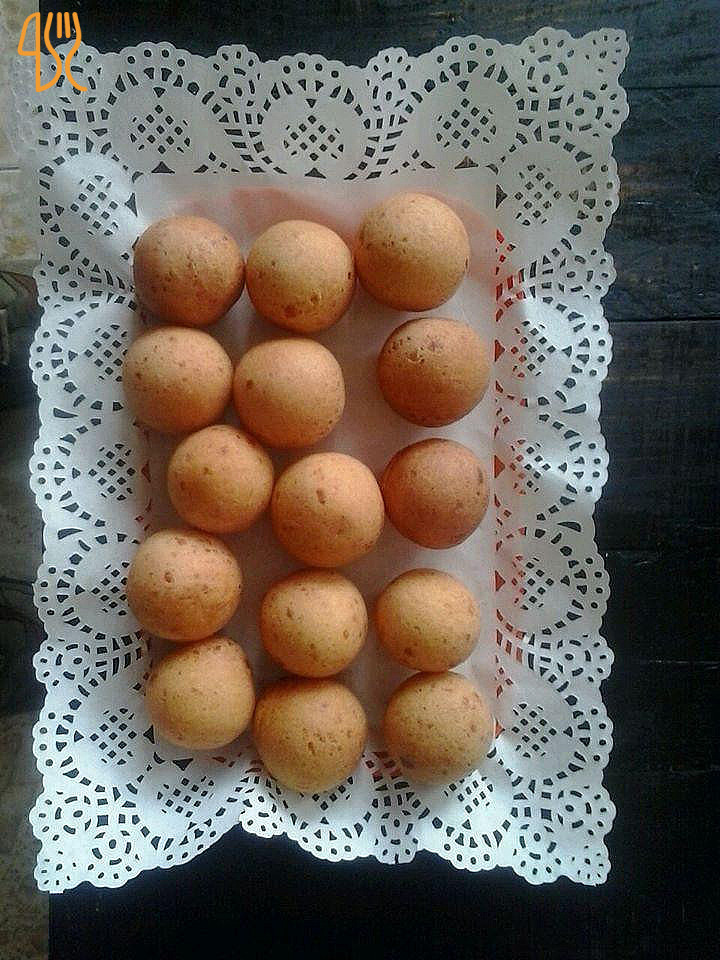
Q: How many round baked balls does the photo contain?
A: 15